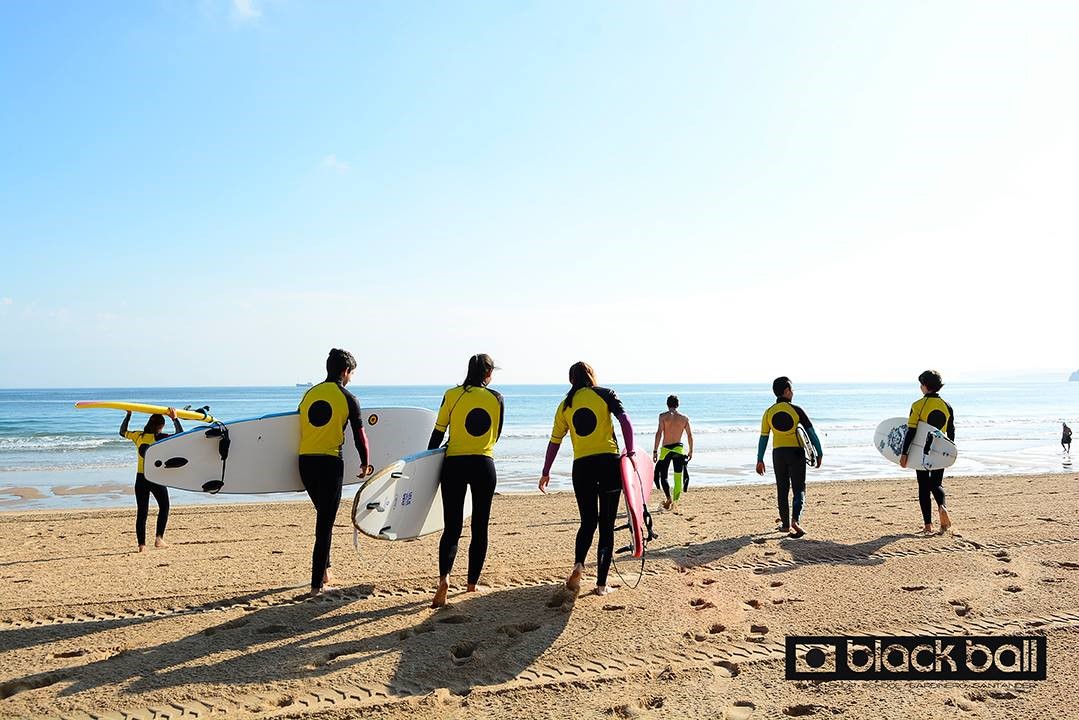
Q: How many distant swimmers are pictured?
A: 1